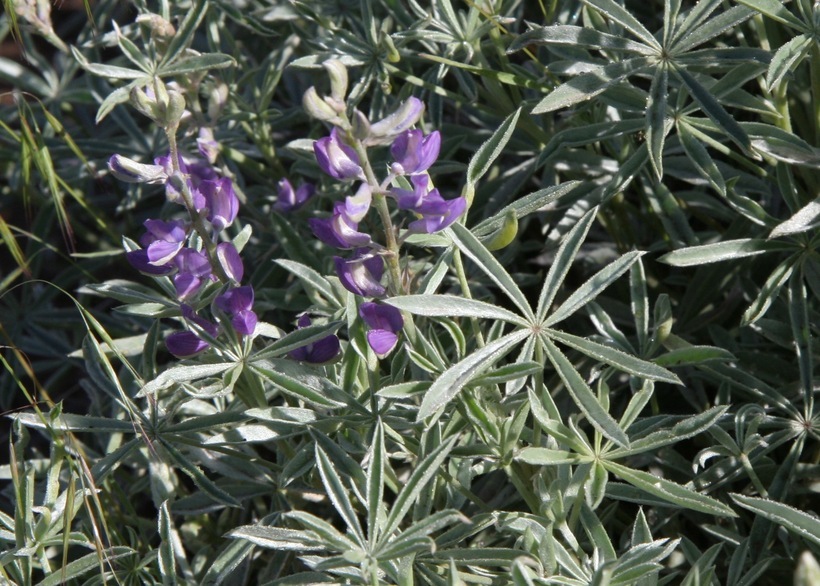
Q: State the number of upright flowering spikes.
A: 2